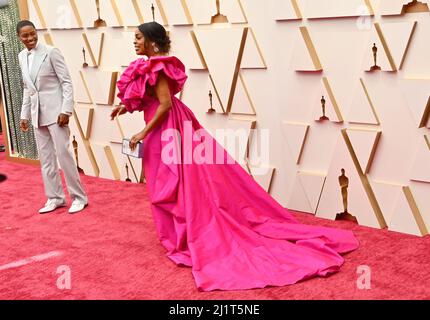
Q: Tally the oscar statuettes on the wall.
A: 11